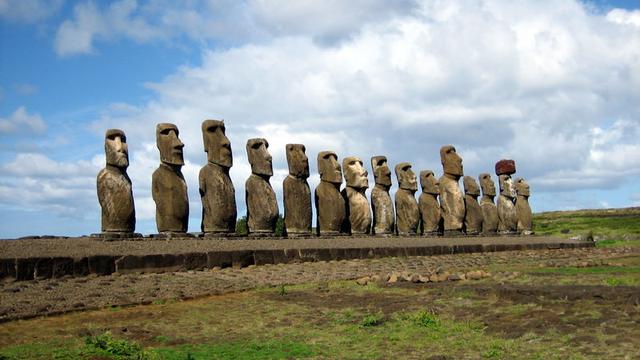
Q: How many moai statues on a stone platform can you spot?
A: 15